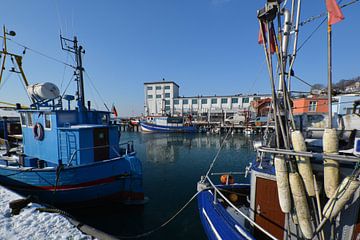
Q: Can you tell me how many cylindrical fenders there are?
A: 5